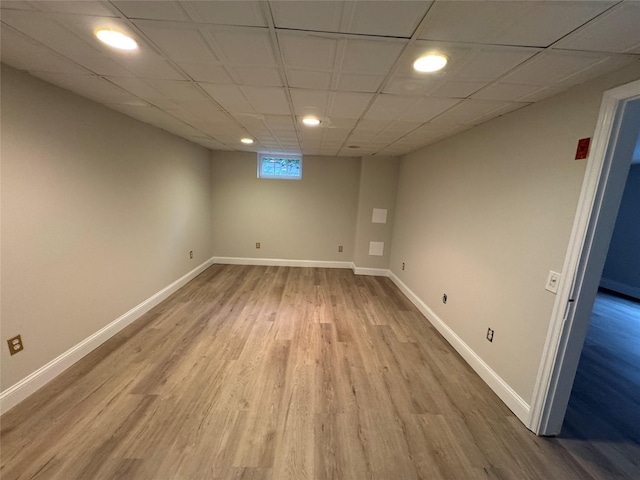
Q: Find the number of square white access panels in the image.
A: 2